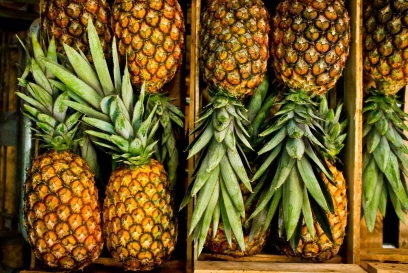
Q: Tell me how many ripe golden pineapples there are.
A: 9